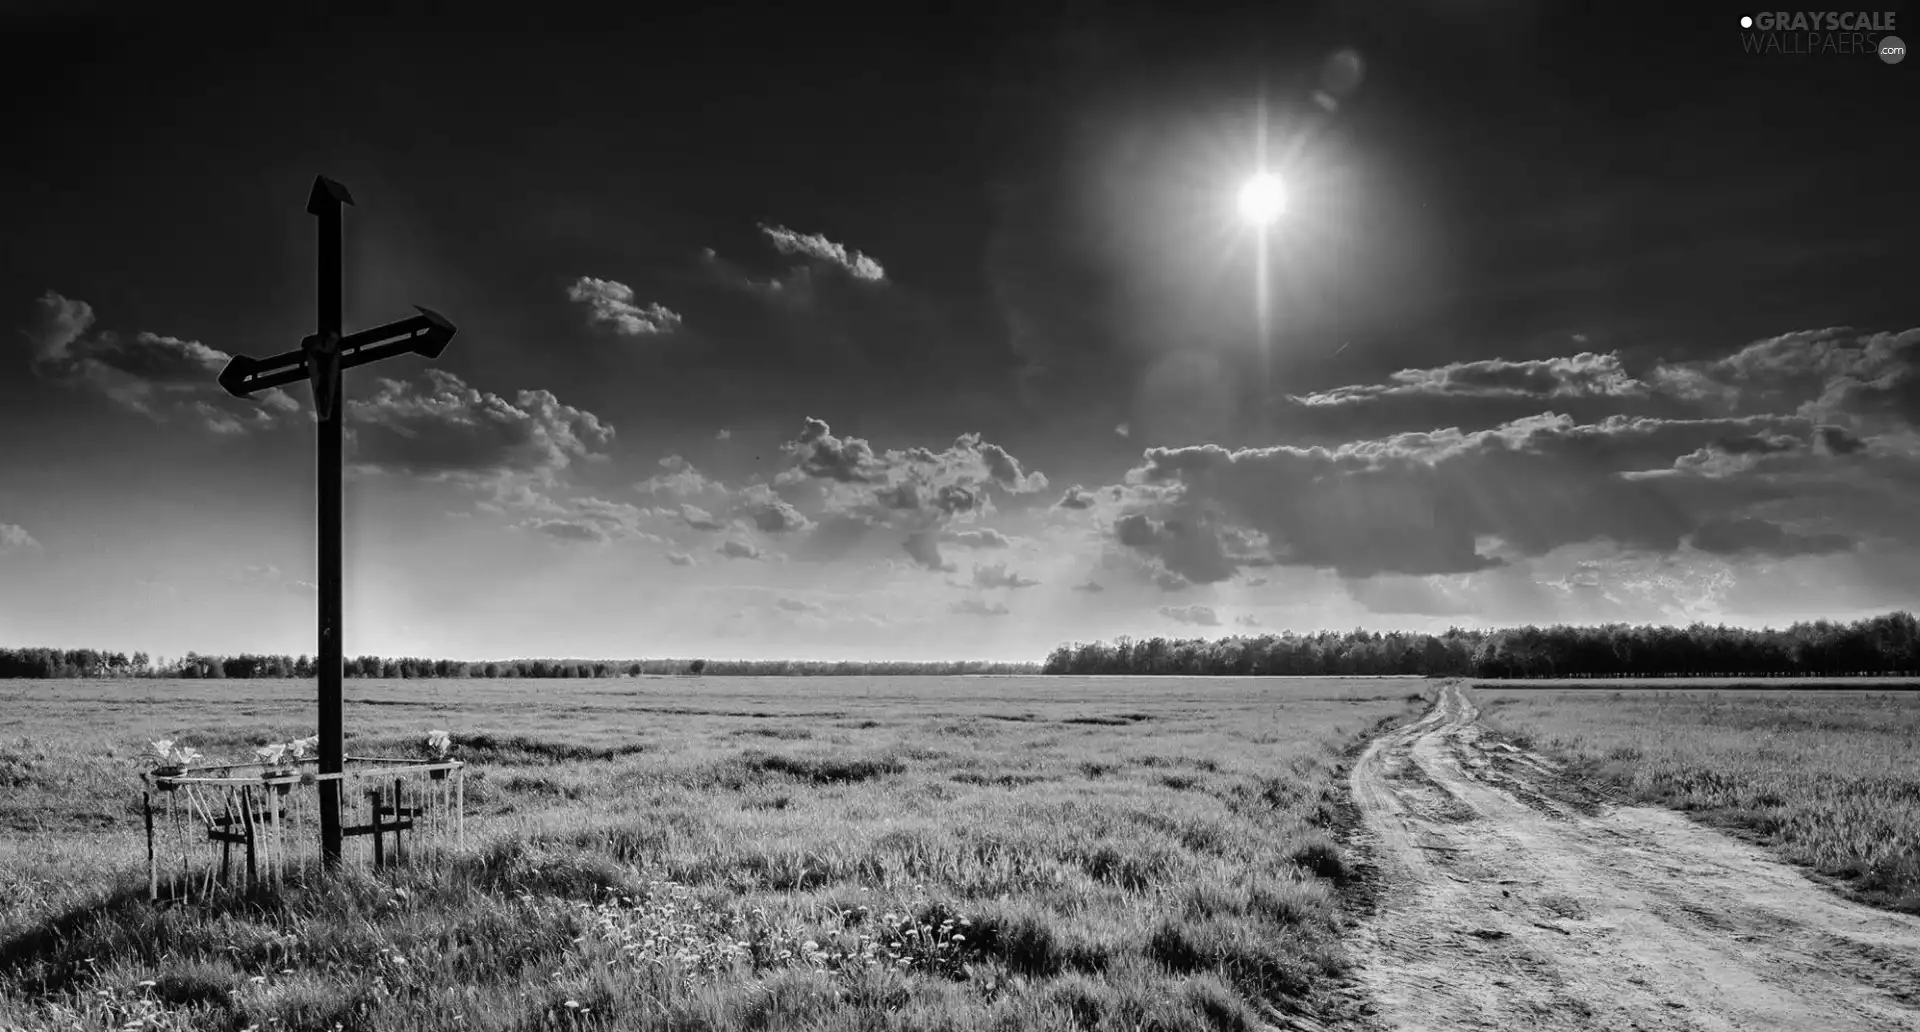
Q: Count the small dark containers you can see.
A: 3